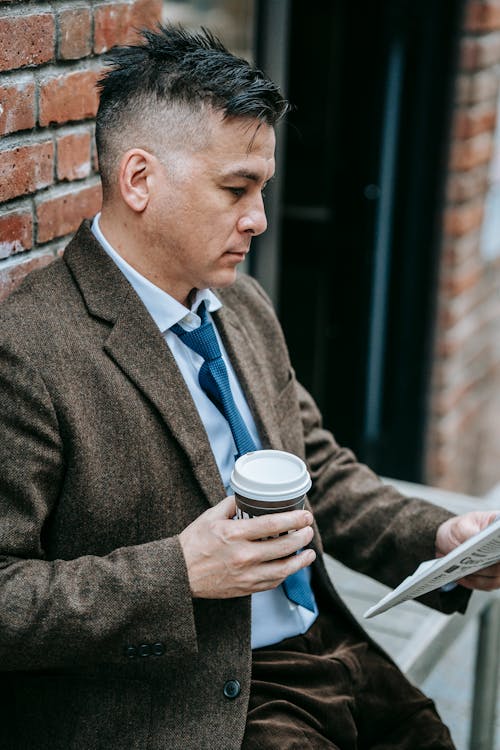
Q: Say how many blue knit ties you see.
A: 1